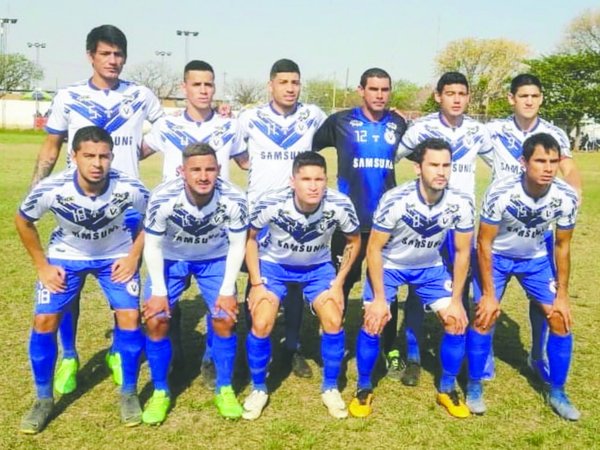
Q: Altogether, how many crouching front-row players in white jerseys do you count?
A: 5